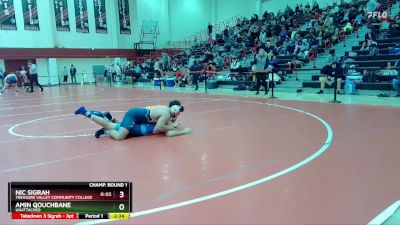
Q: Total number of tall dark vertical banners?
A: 6